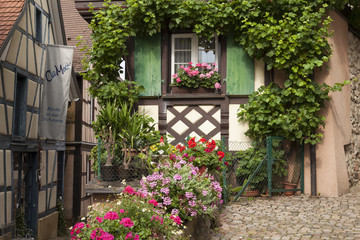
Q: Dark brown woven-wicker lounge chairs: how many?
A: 0